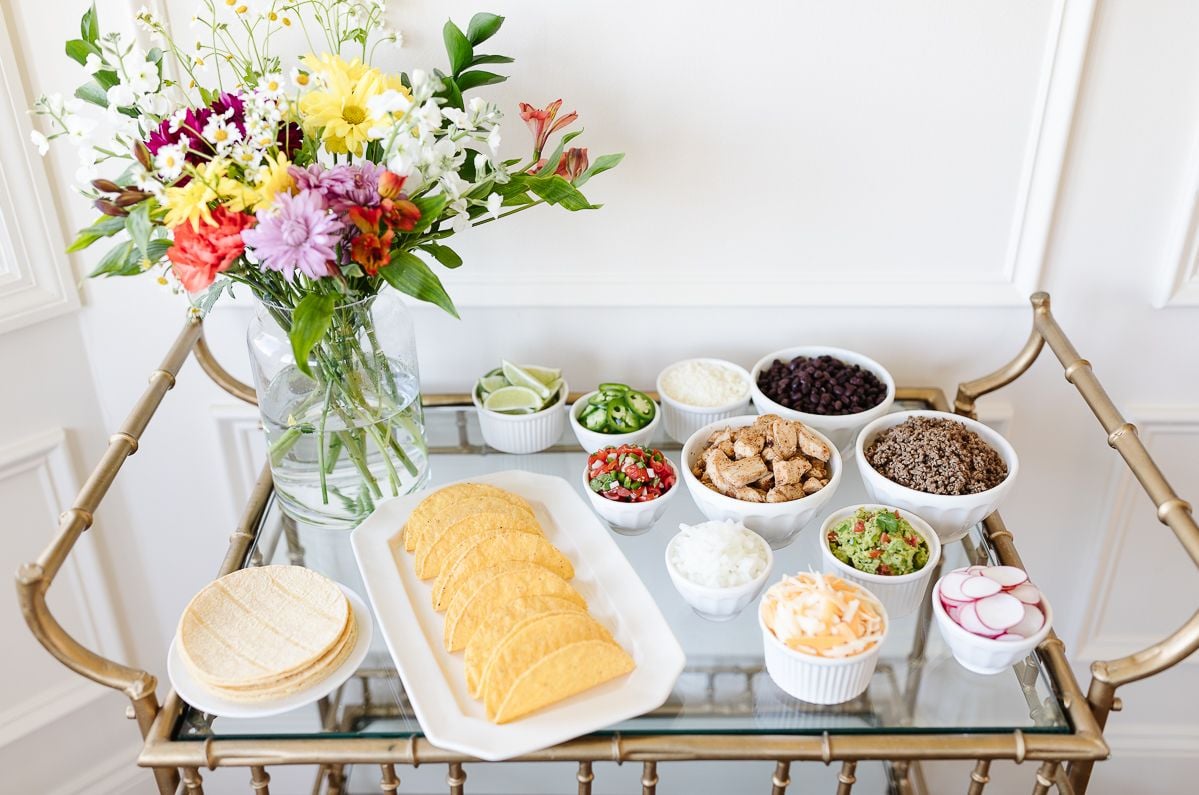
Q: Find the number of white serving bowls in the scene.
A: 11